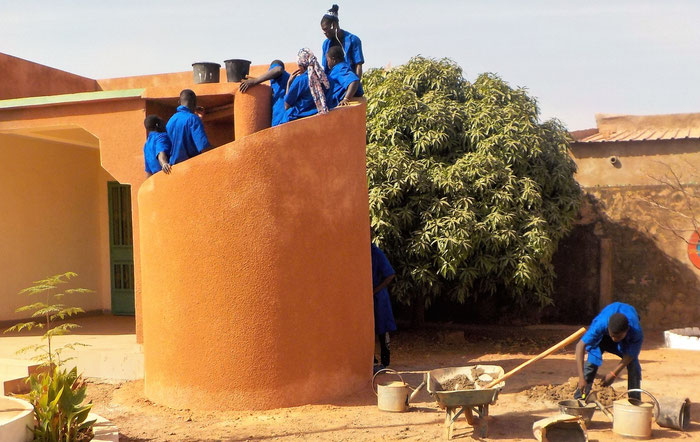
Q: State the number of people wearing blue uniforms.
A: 8